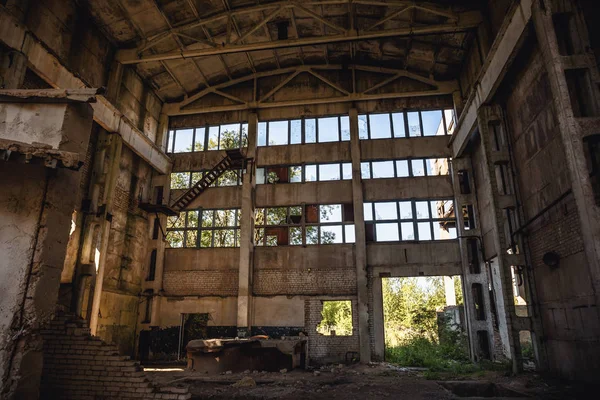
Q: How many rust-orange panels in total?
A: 3